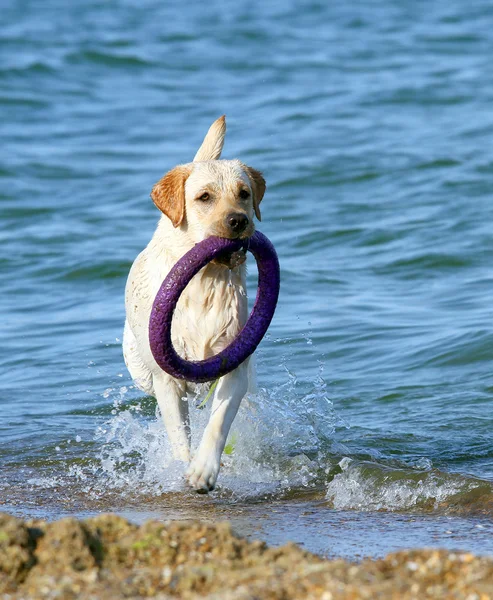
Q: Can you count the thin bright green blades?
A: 2